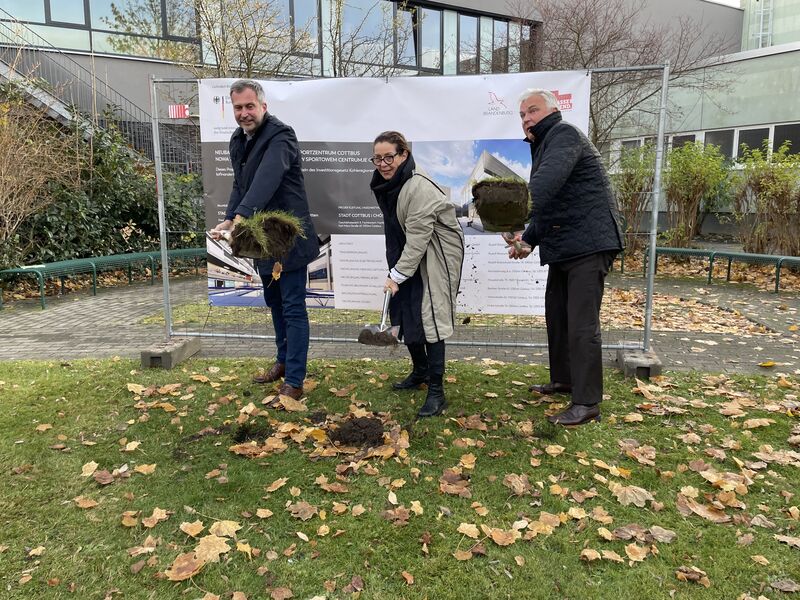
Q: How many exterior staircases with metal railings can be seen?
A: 1